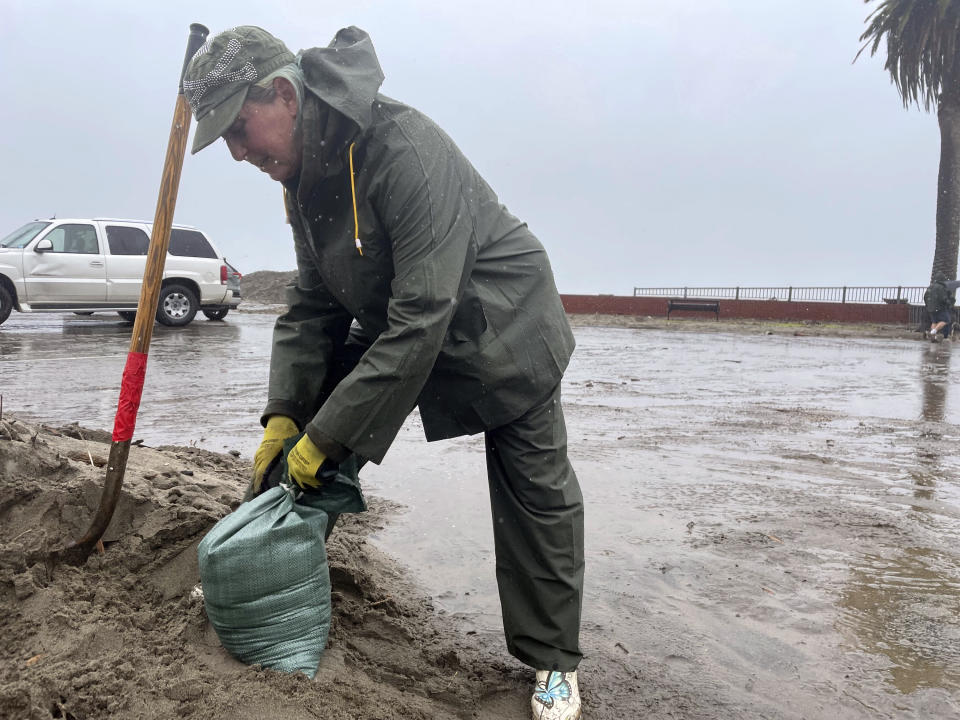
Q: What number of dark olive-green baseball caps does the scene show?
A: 1